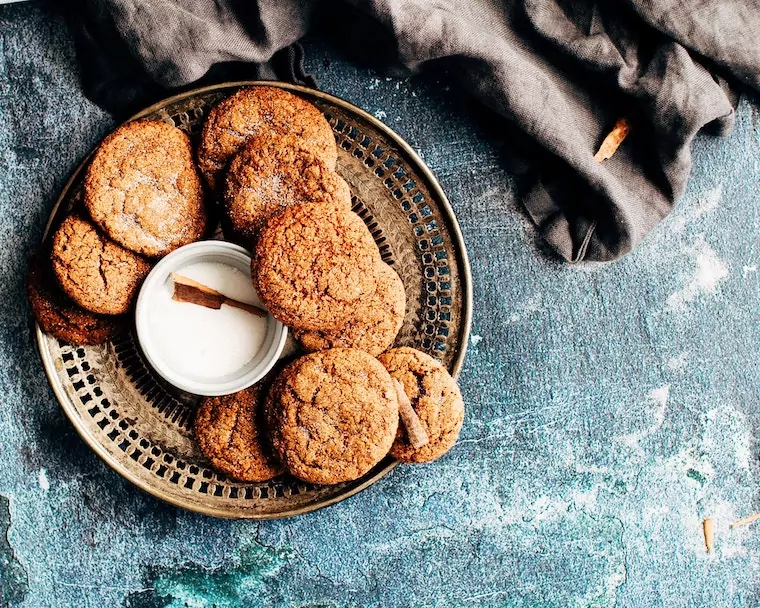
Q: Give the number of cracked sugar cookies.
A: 10